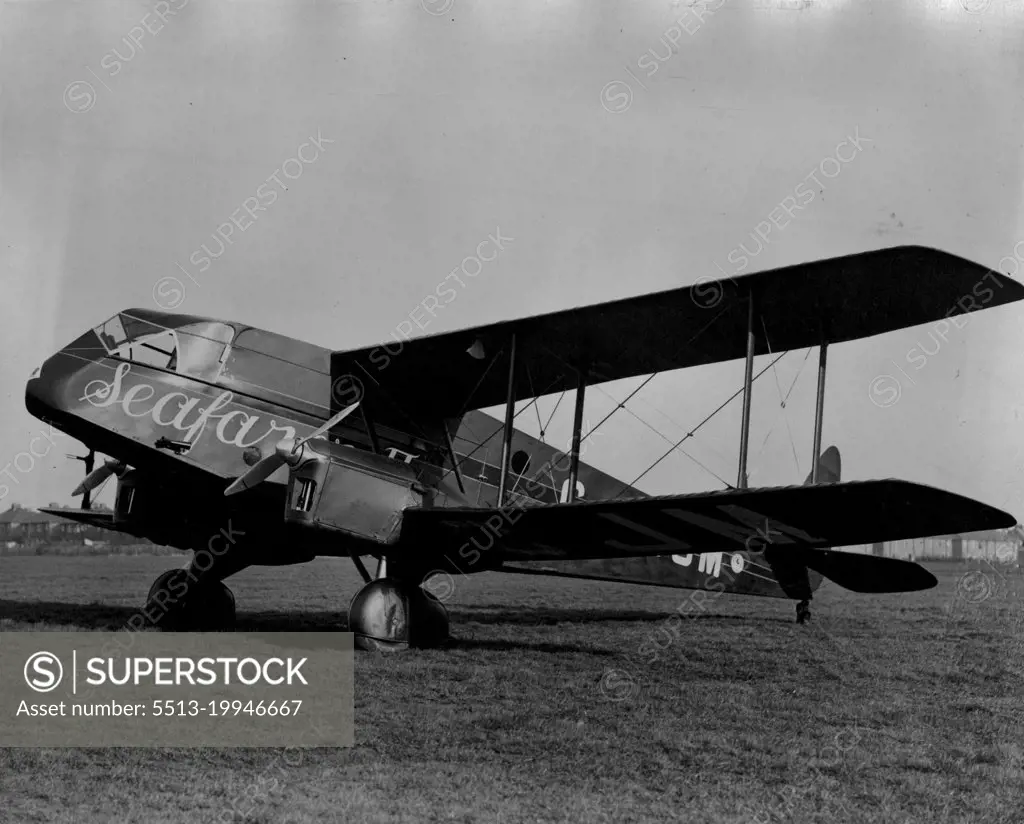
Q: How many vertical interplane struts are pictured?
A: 4